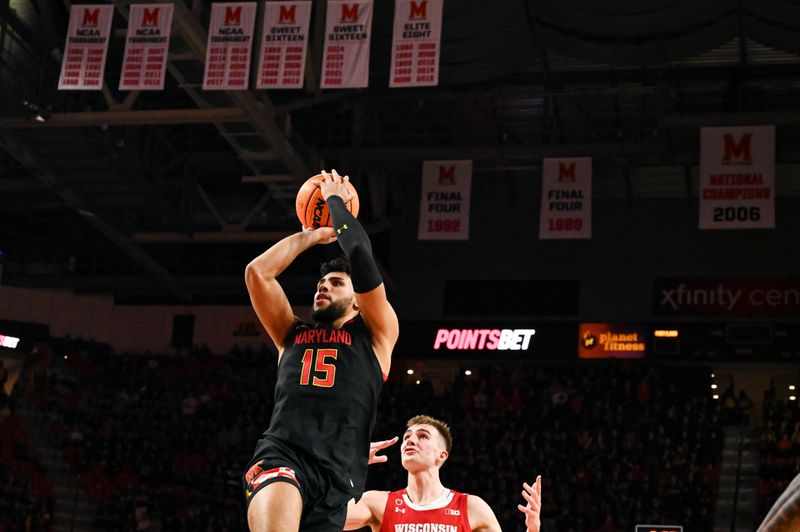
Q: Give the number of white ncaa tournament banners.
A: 3